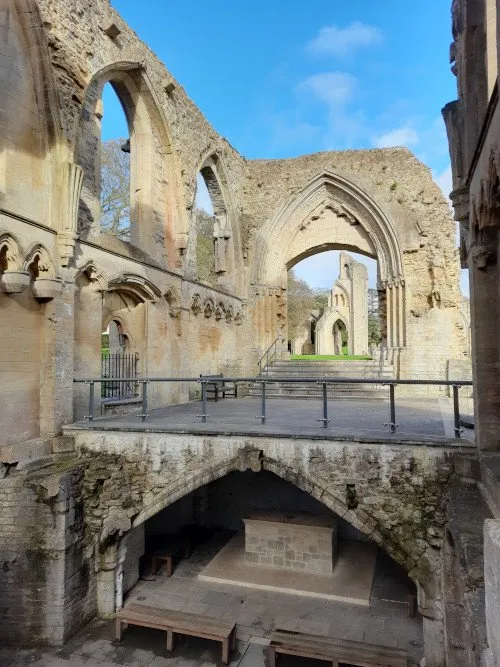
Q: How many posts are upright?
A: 7